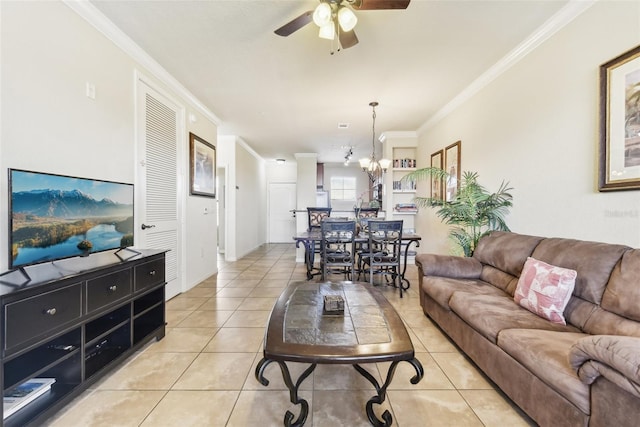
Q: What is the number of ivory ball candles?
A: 0